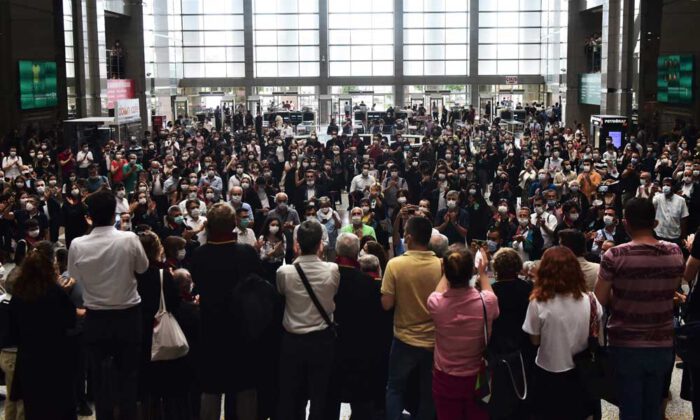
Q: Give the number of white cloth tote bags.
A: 1